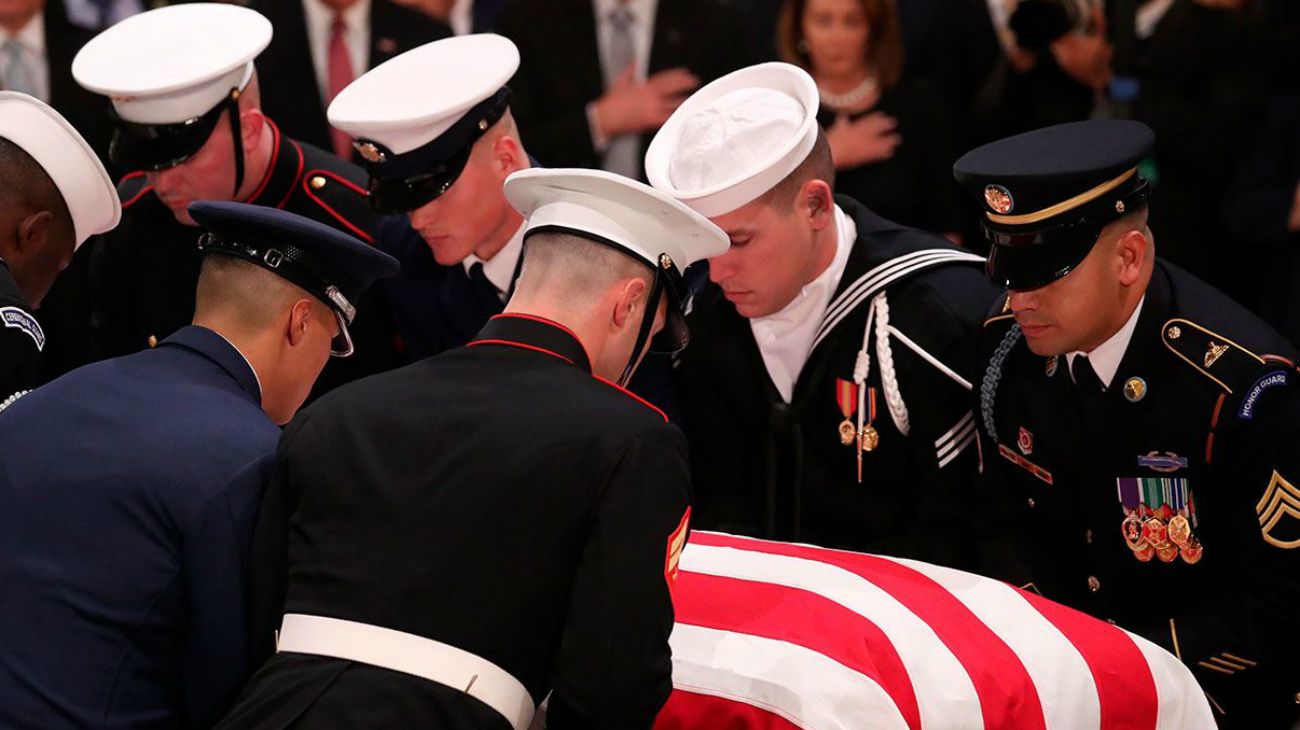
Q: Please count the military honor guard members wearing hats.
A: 7